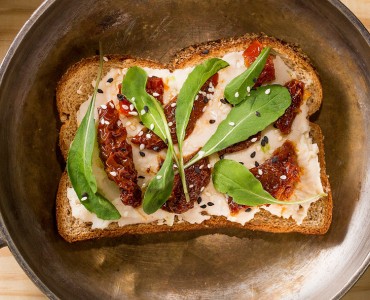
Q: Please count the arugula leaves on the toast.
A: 7